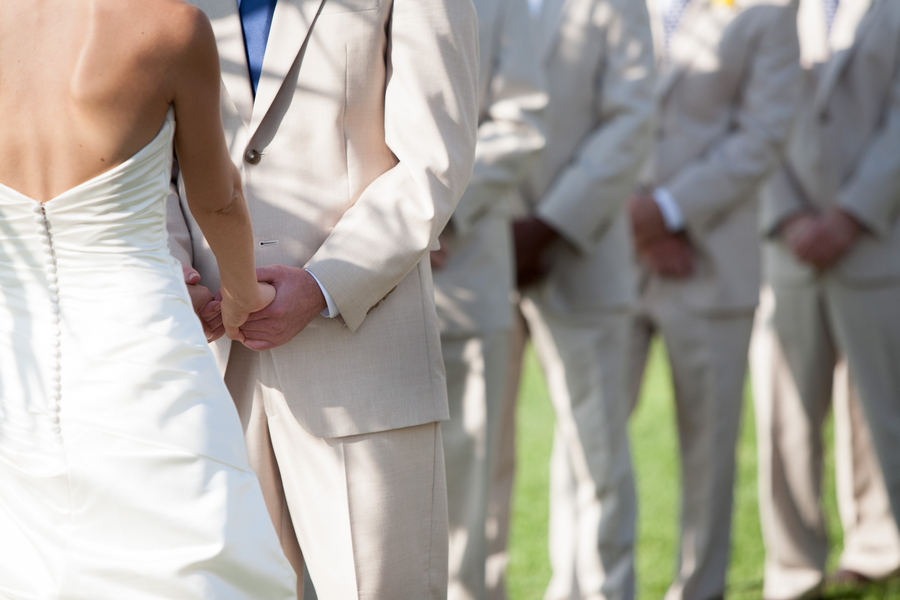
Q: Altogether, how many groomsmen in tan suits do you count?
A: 4